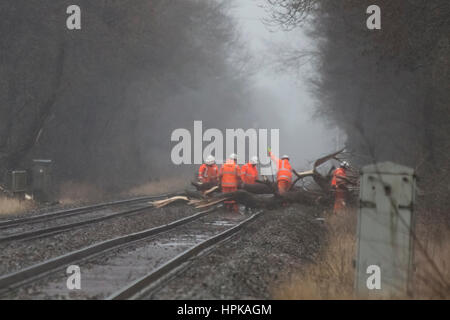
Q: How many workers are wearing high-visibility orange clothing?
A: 5